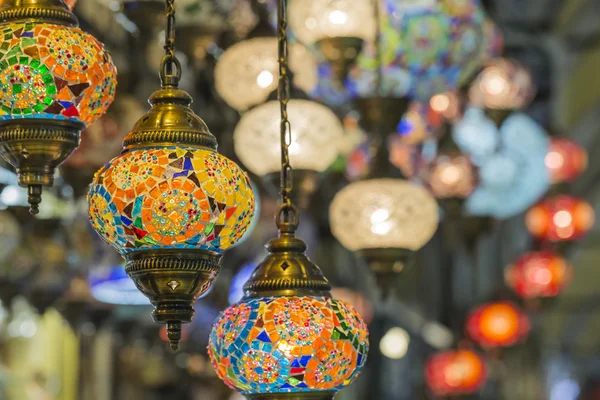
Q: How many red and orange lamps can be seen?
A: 5